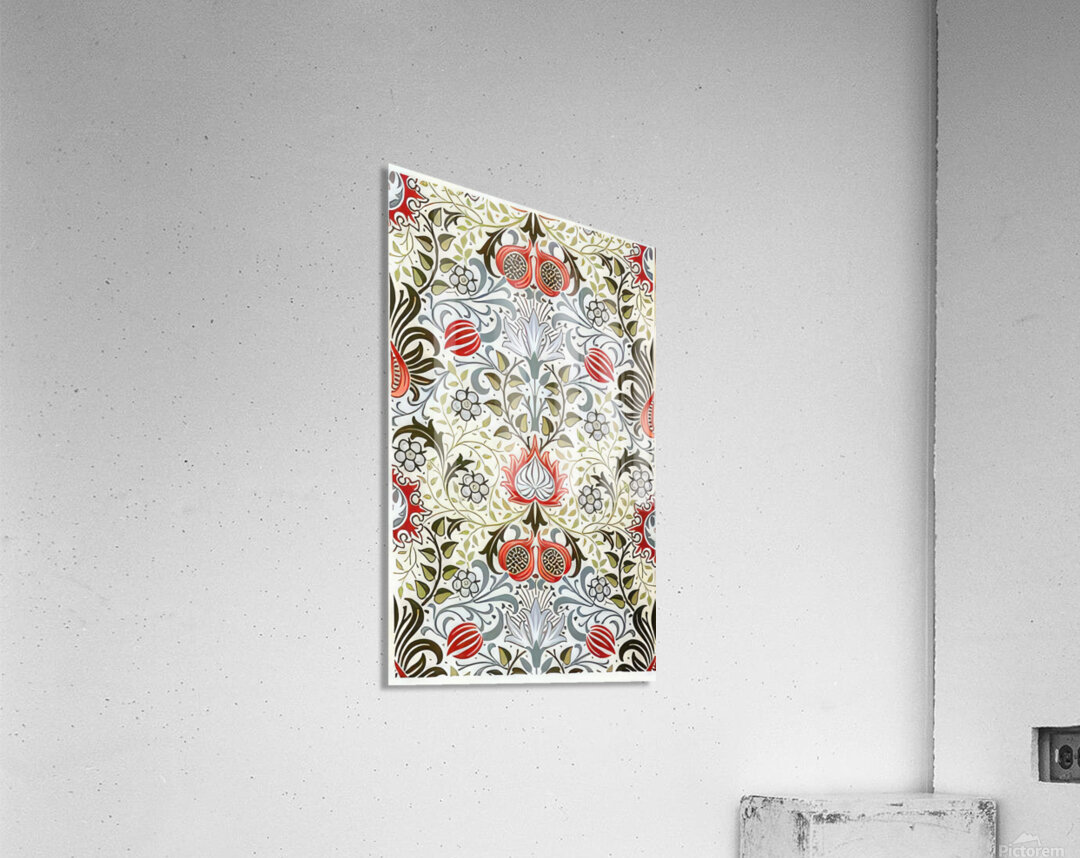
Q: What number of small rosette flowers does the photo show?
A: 10